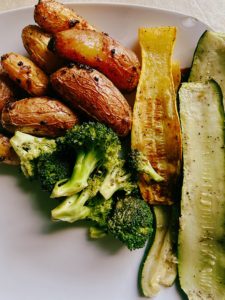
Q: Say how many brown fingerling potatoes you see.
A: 8